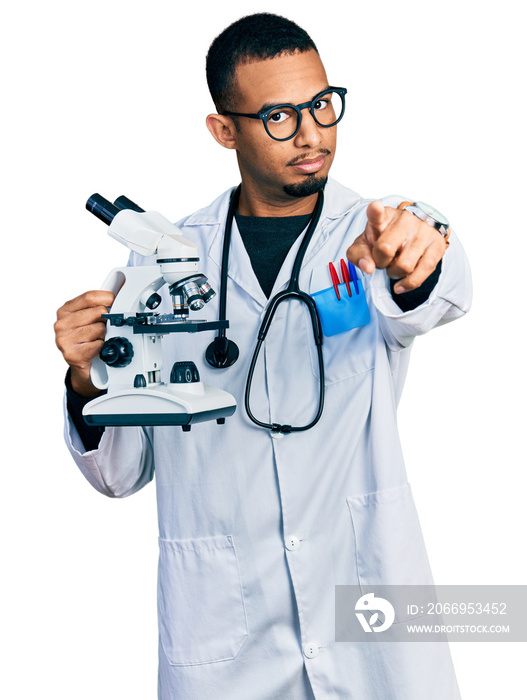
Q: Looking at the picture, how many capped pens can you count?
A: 3